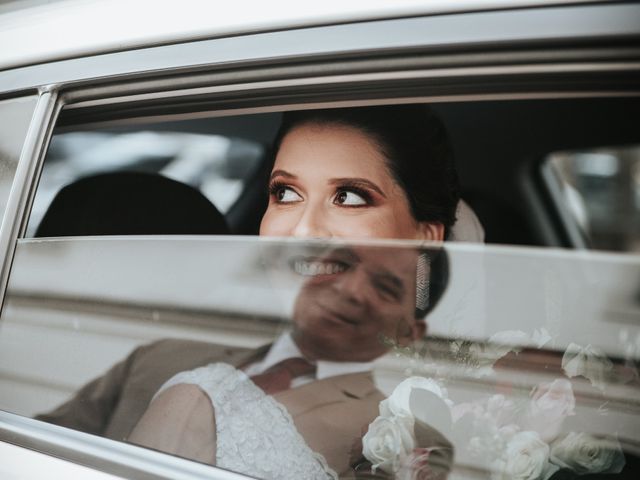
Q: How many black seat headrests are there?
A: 1